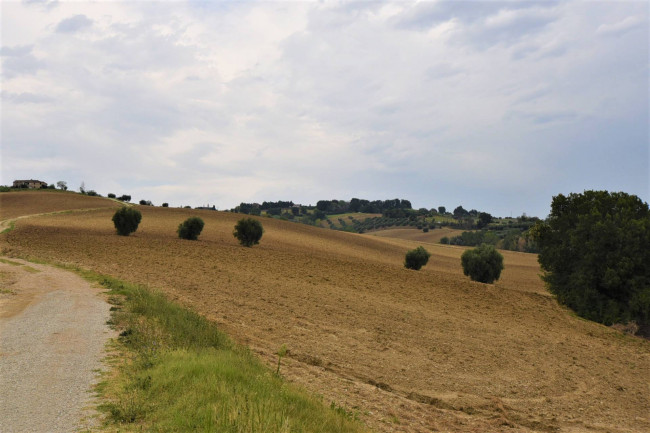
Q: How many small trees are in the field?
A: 5